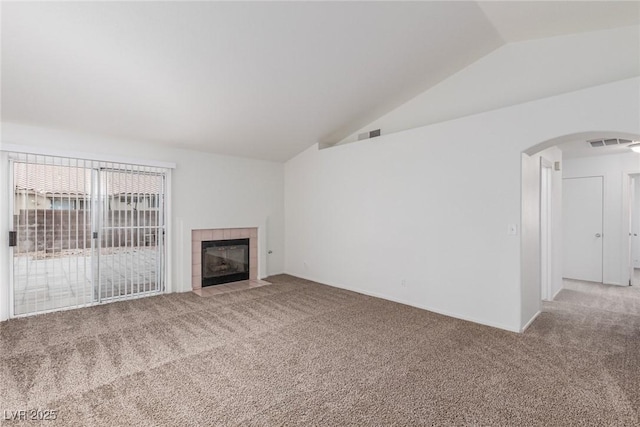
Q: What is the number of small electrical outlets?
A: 2